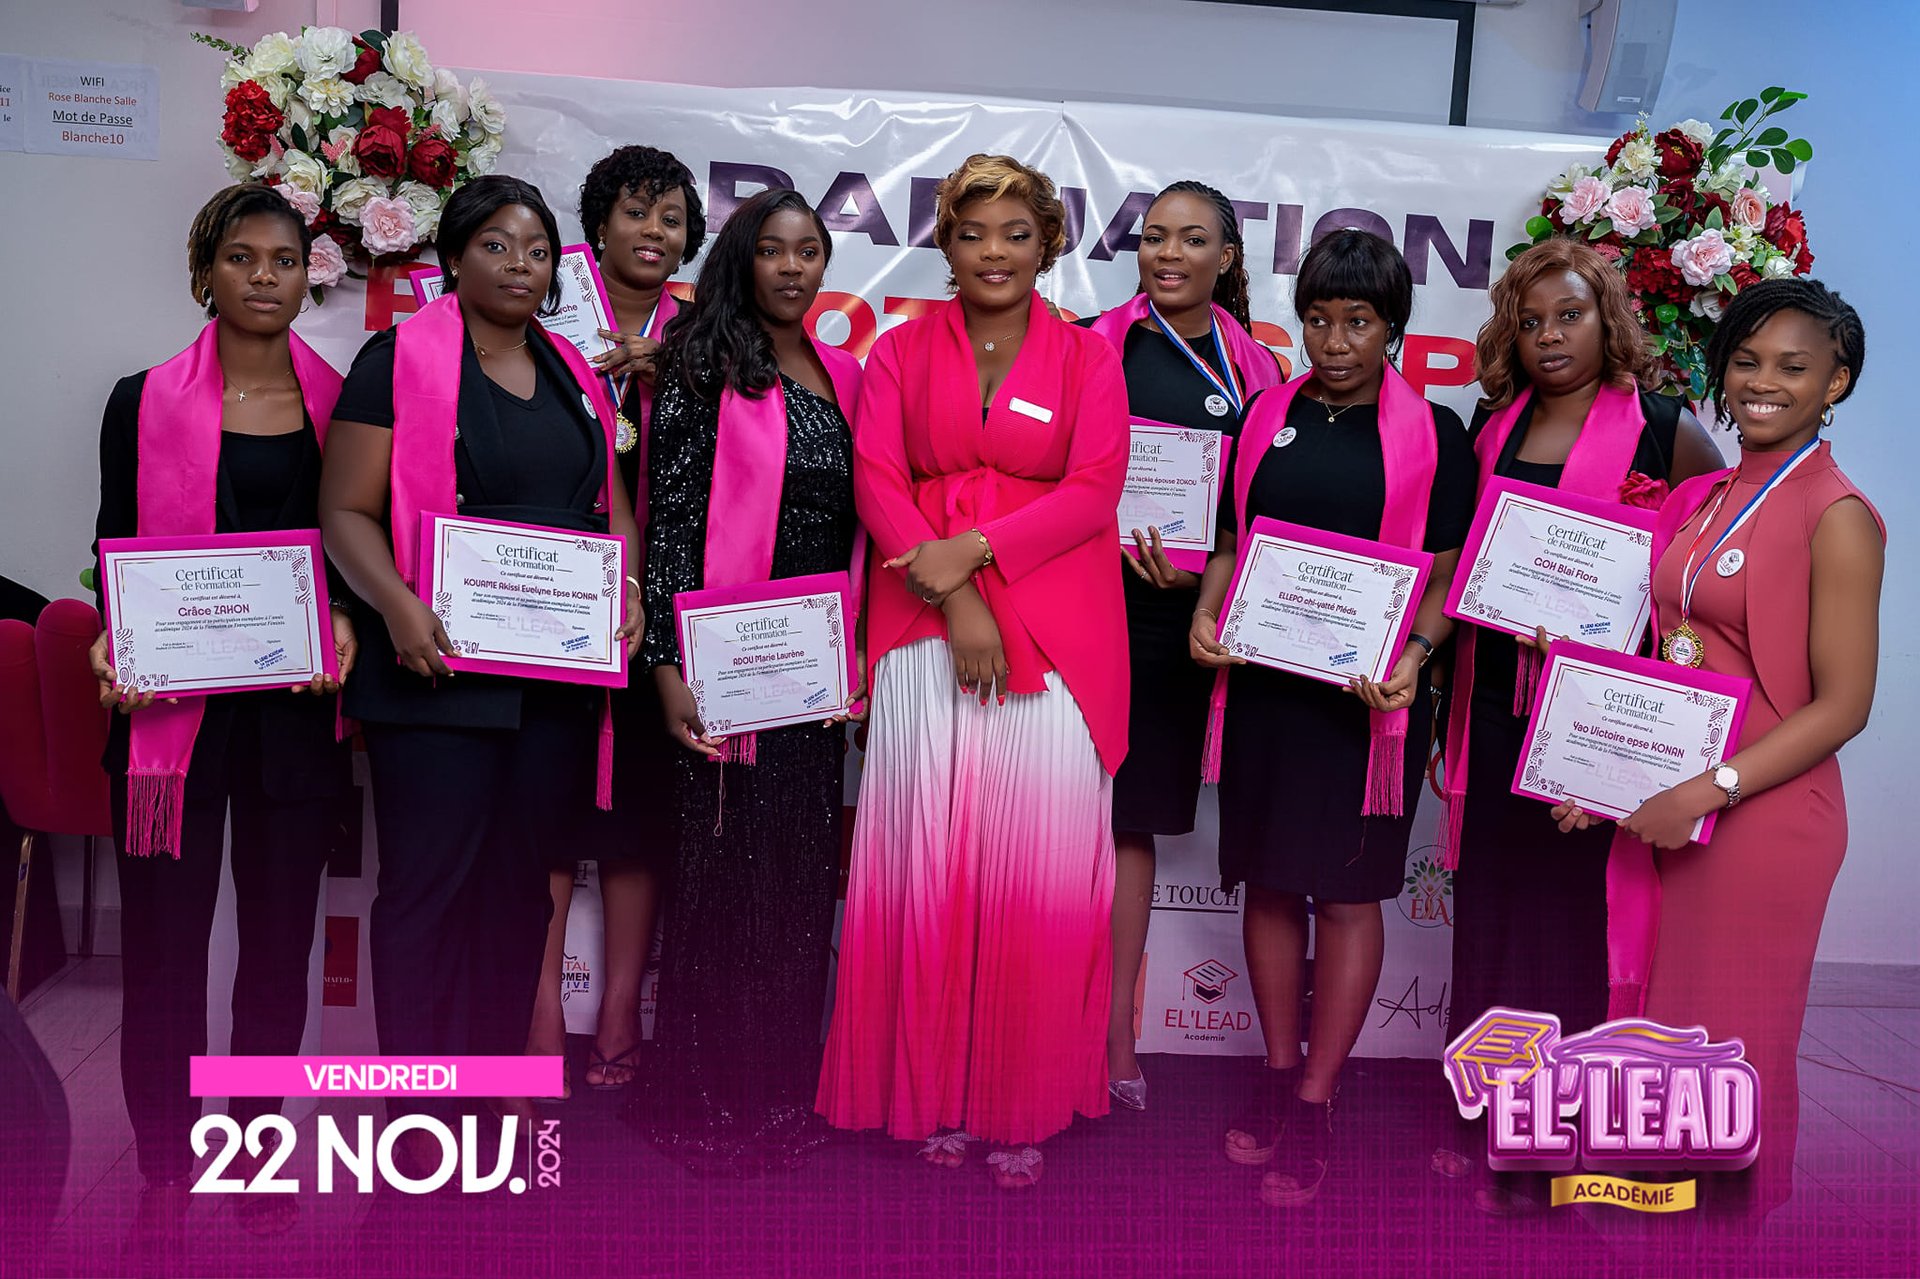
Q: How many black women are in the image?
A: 9